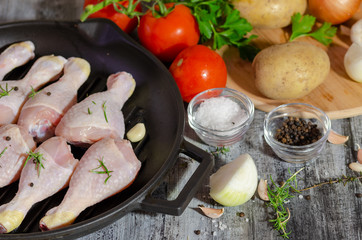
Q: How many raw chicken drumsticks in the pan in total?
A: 7